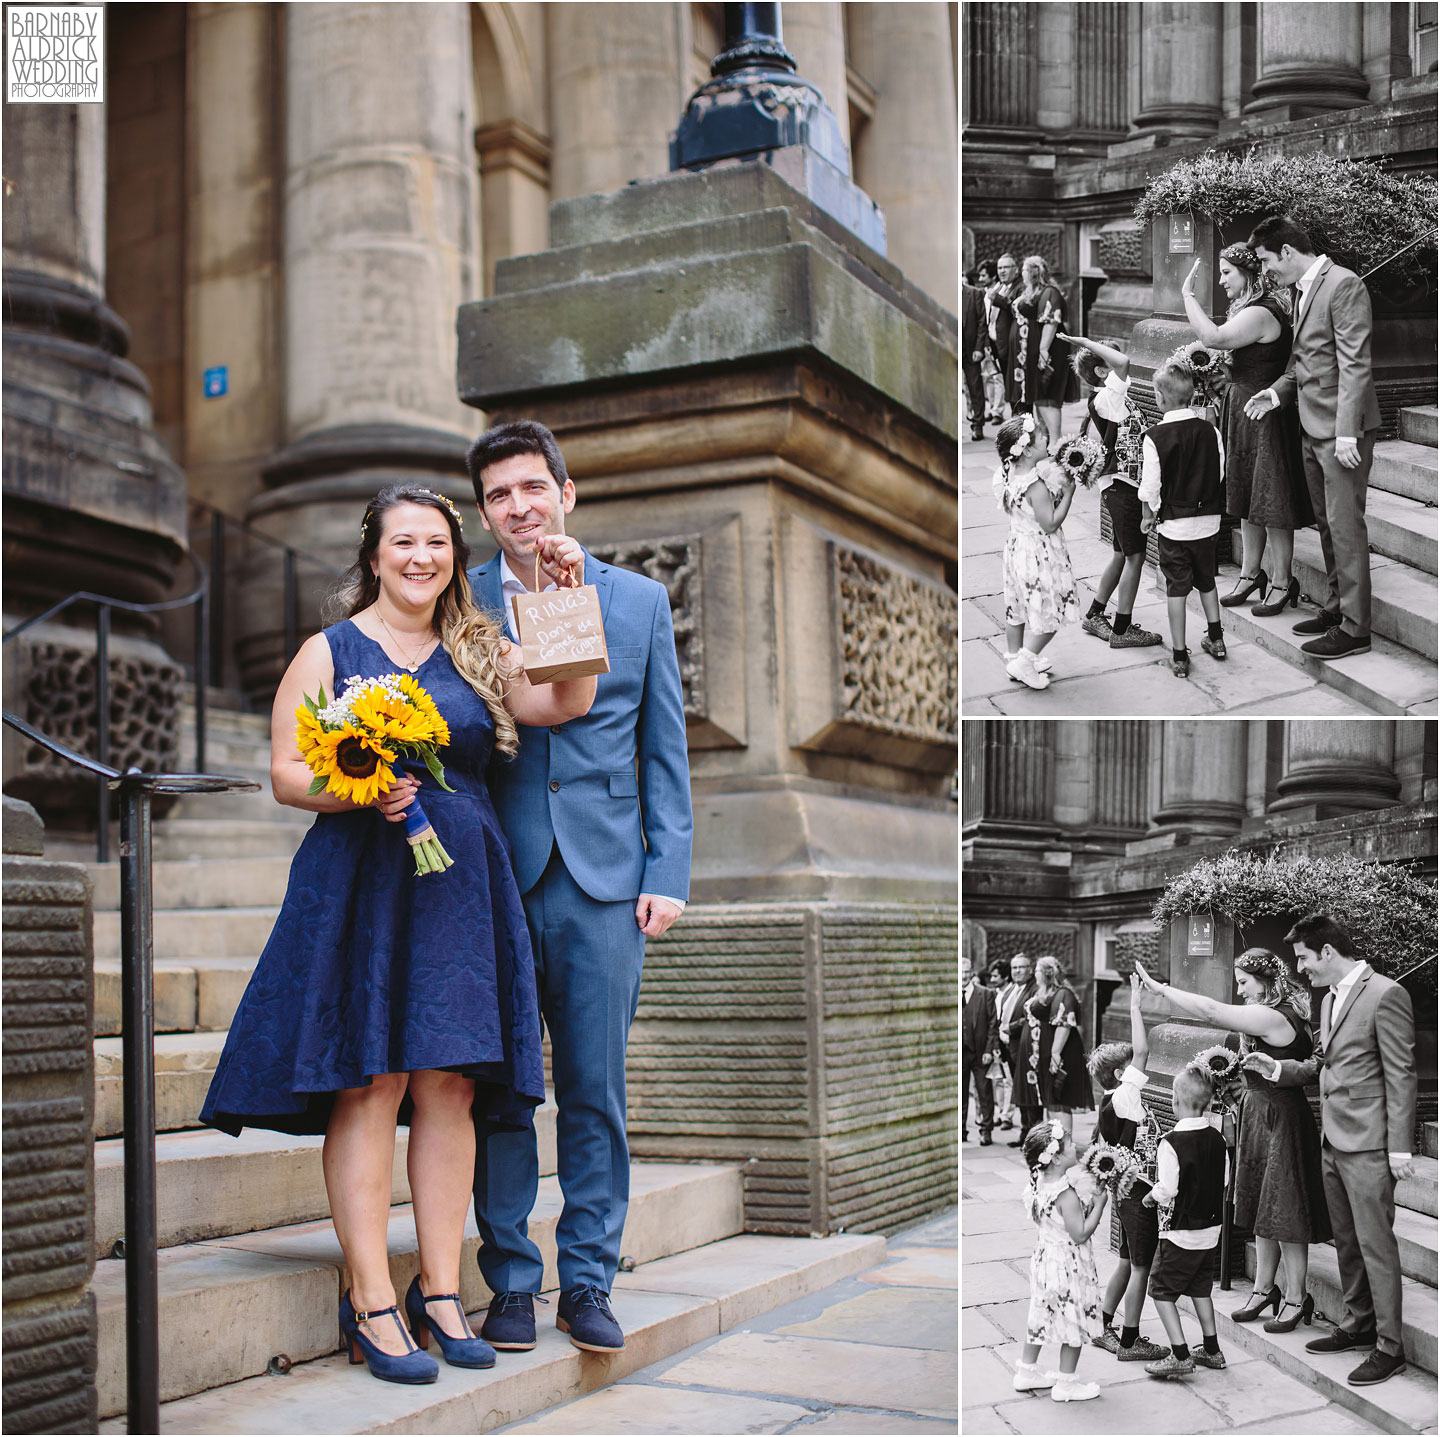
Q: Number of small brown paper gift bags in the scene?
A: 1